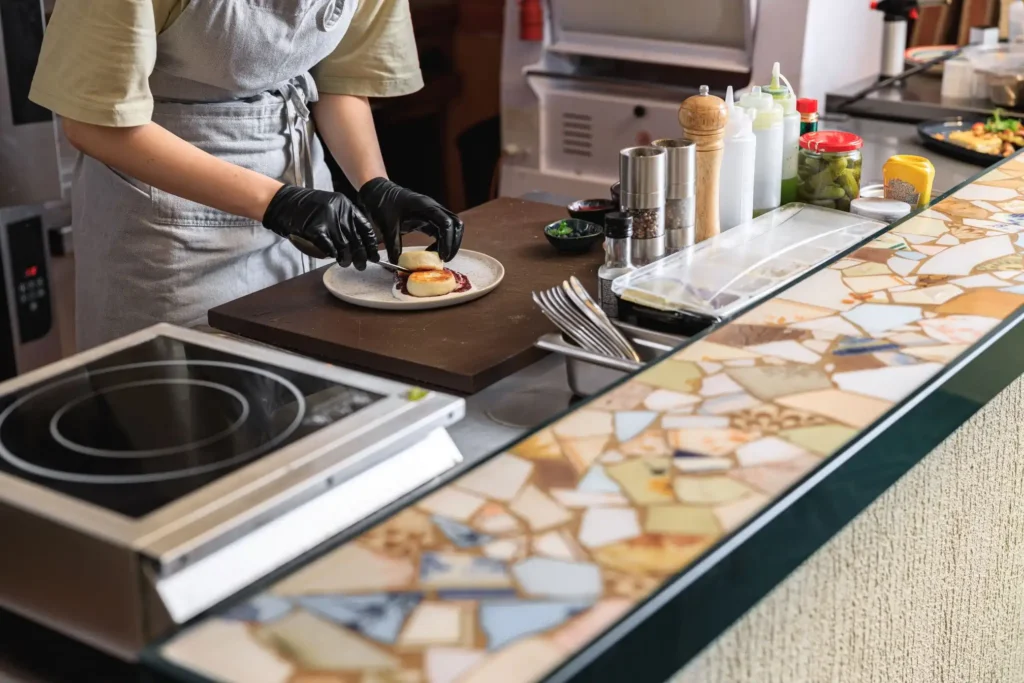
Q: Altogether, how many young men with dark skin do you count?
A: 0